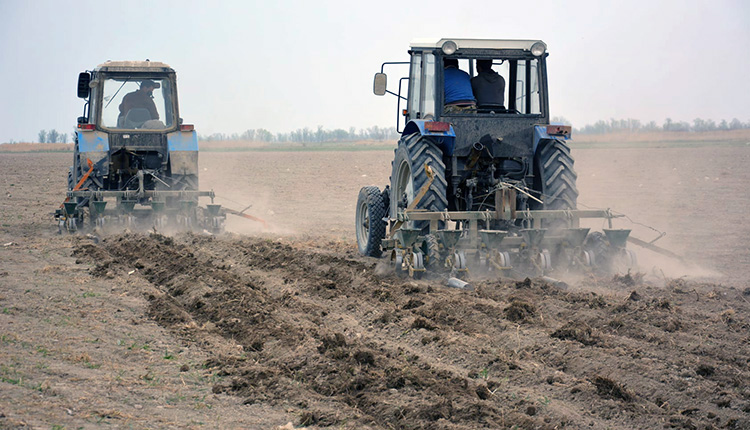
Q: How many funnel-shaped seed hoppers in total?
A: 12